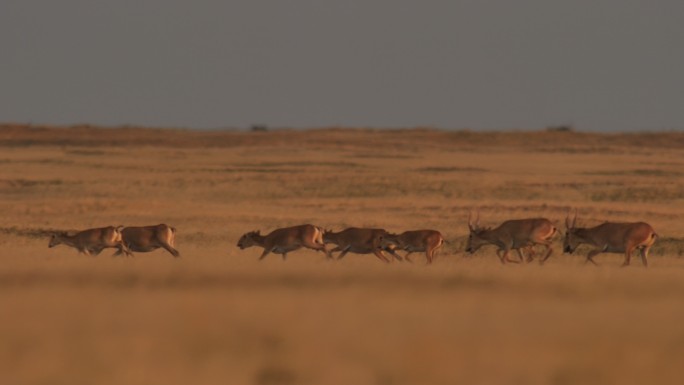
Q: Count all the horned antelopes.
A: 2